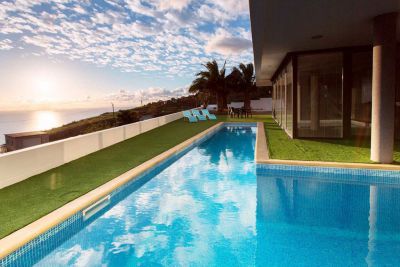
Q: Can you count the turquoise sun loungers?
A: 3